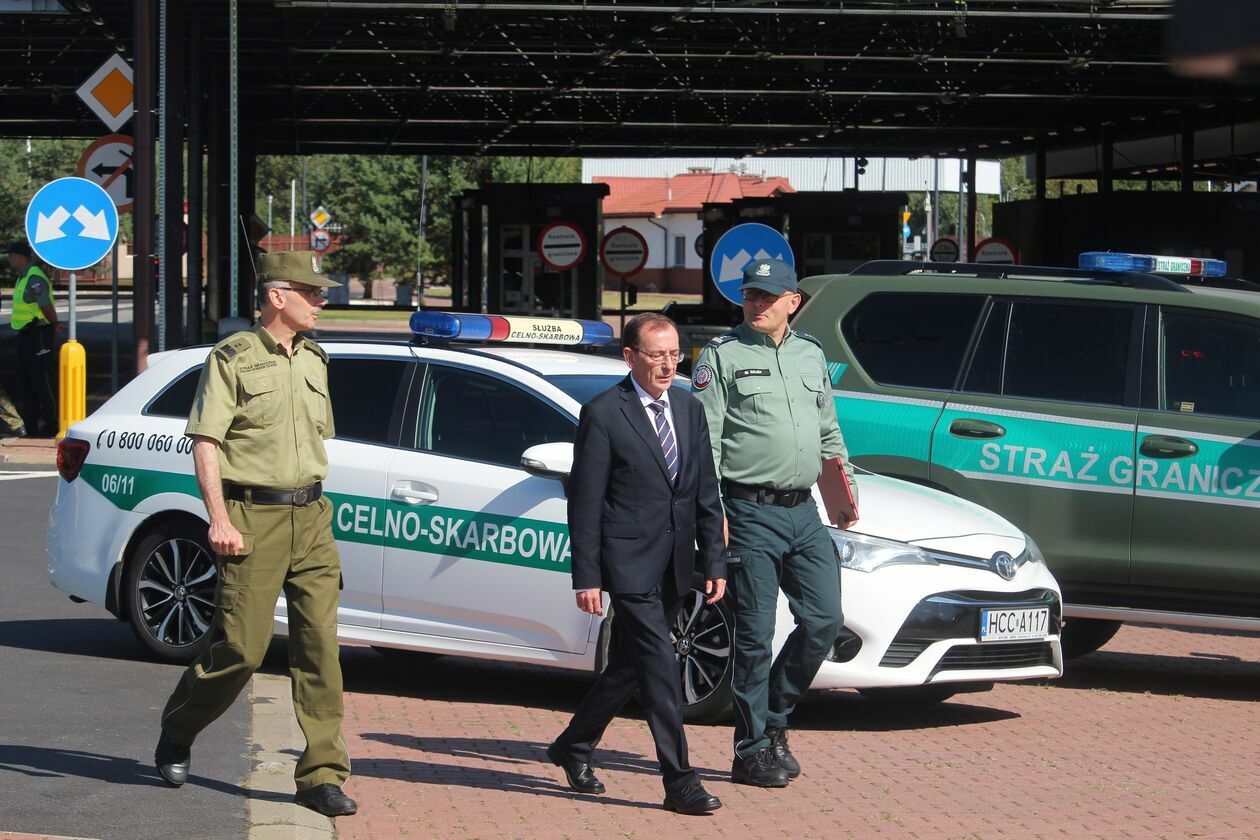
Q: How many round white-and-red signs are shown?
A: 6